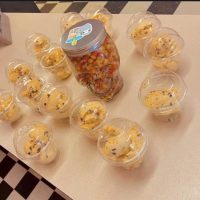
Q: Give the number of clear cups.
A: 14